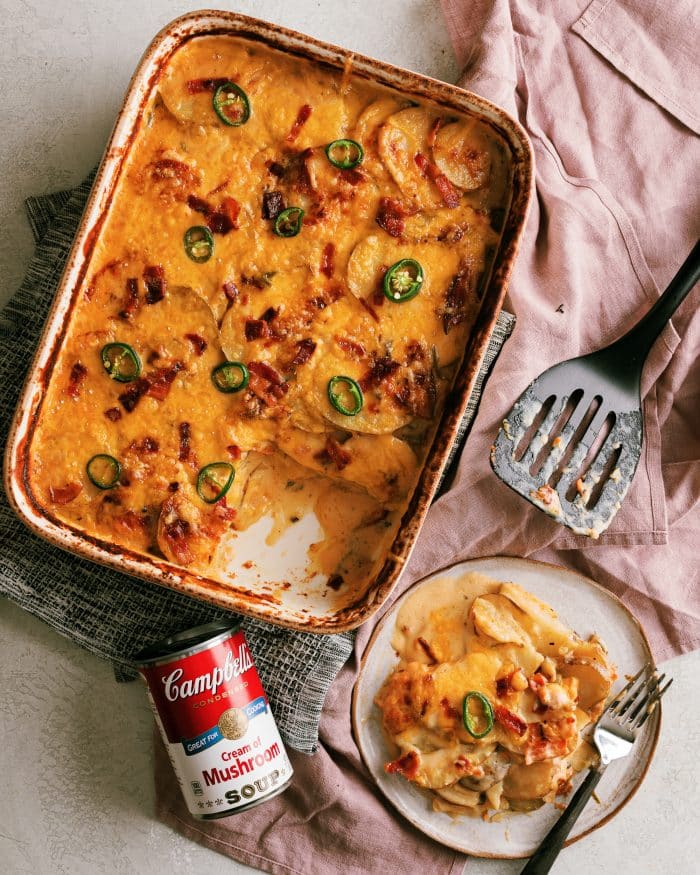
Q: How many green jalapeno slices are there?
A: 11